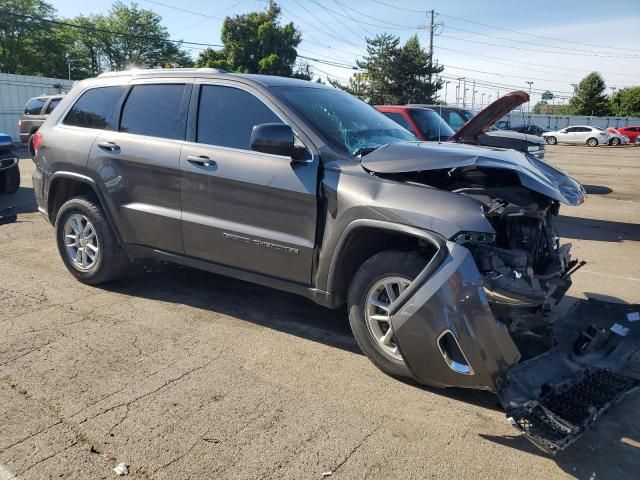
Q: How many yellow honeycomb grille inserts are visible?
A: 0